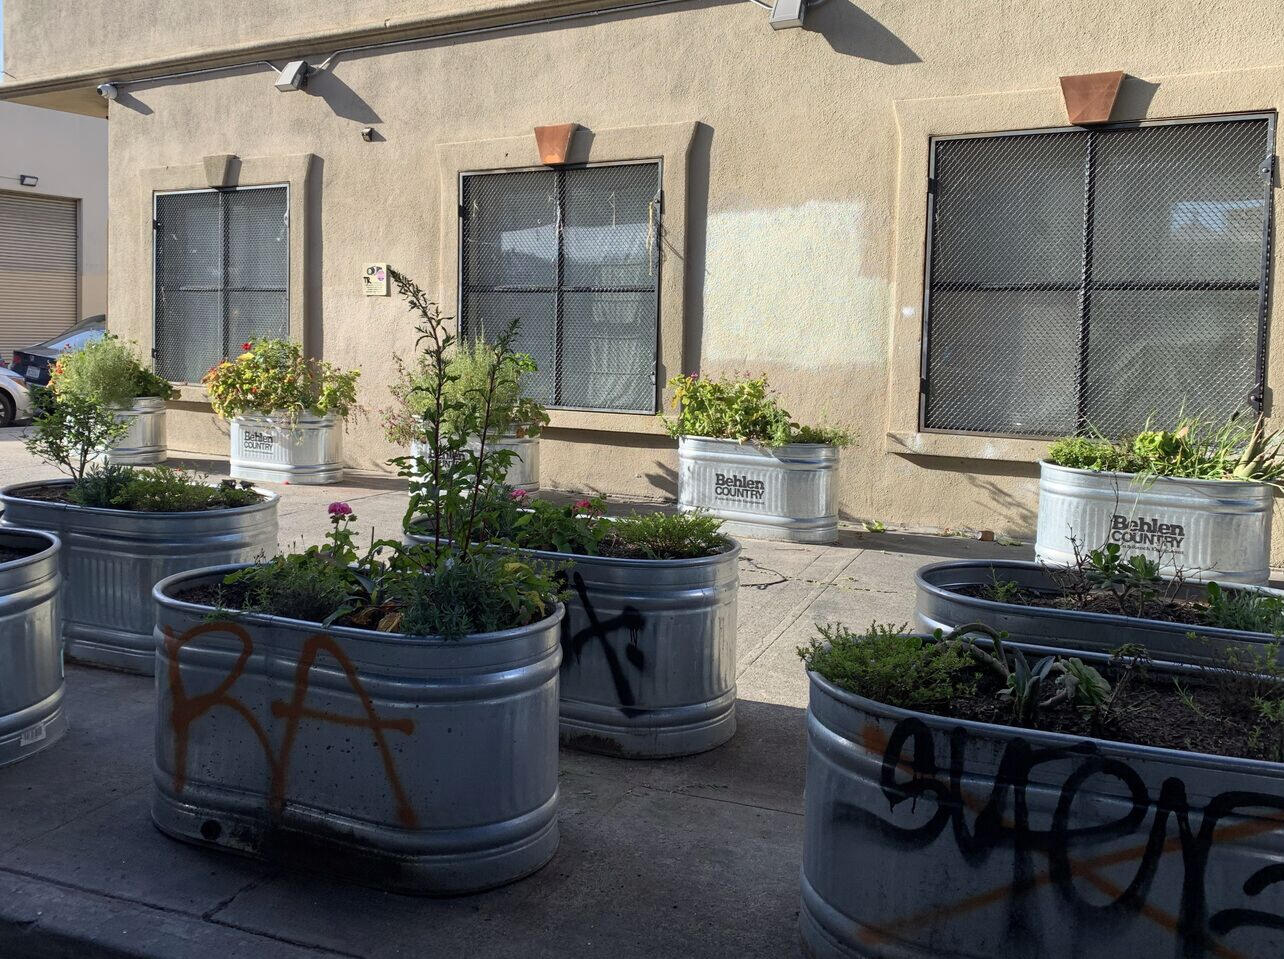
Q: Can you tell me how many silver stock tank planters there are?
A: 11